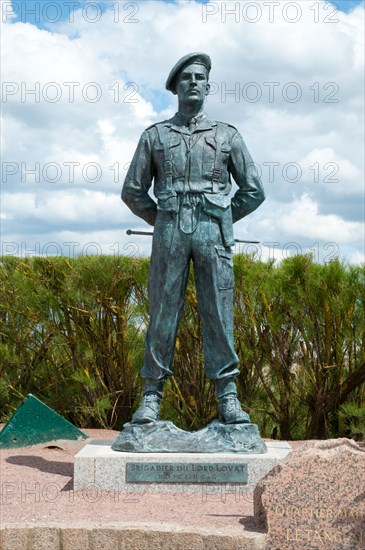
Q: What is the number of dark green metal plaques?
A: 1